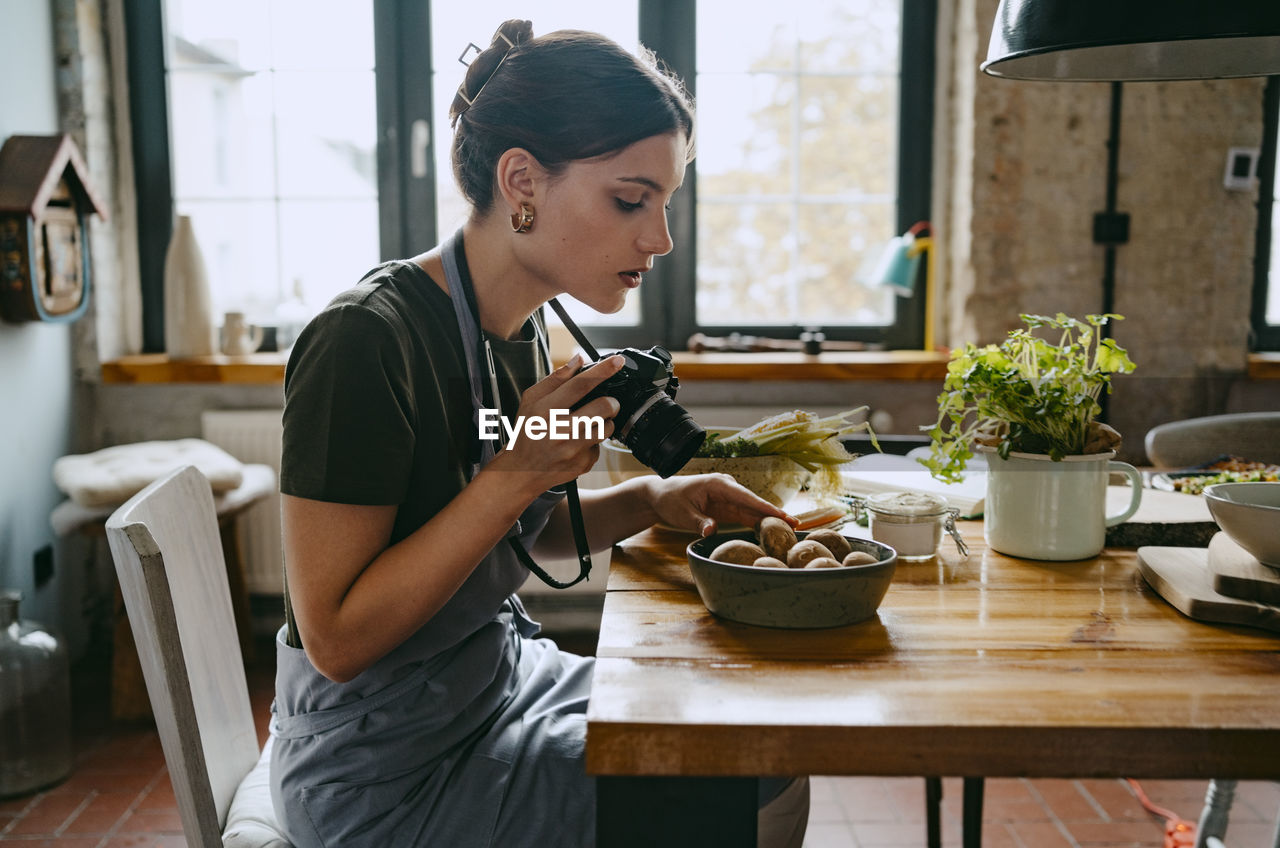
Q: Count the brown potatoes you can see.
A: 7